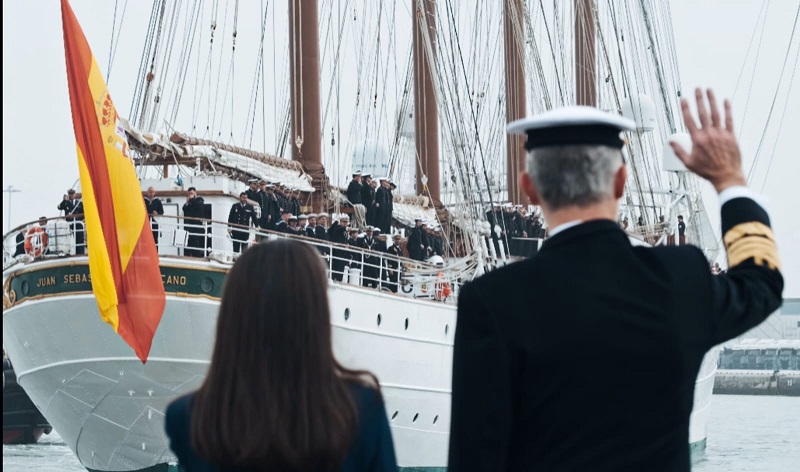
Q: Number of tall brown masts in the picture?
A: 4